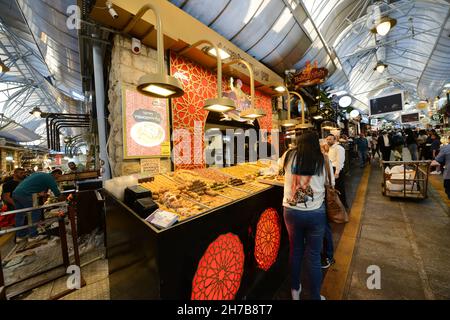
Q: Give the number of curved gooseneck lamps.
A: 5